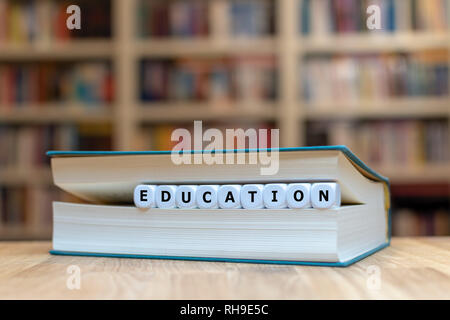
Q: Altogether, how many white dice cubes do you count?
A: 9